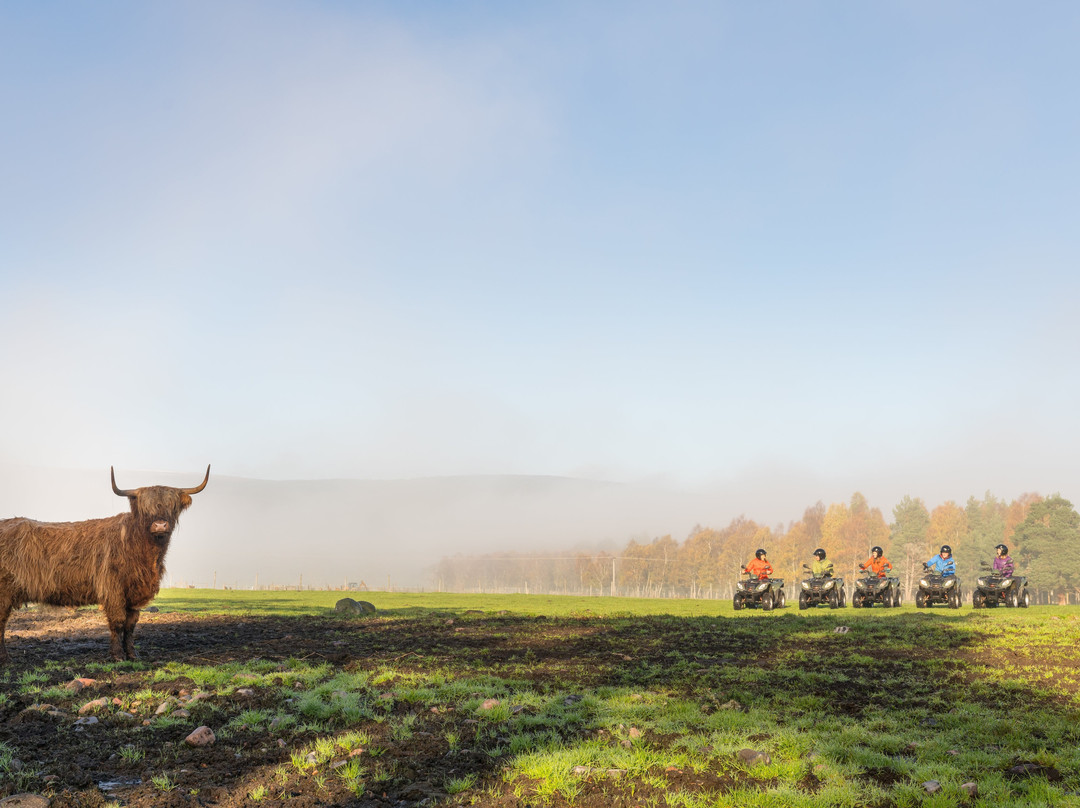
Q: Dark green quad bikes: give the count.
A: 5